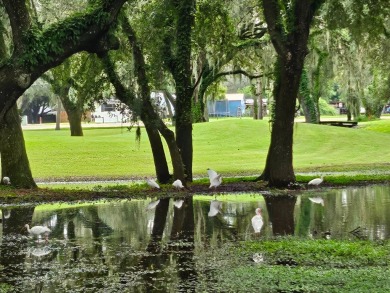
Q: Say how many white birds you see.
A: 7